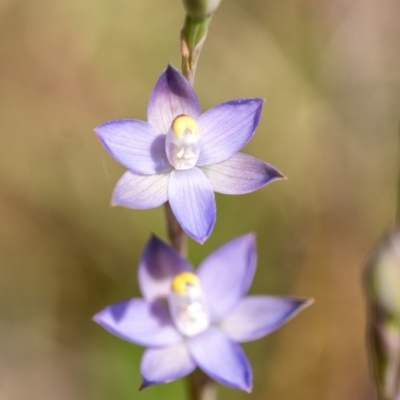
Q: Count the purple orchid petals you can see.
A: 12